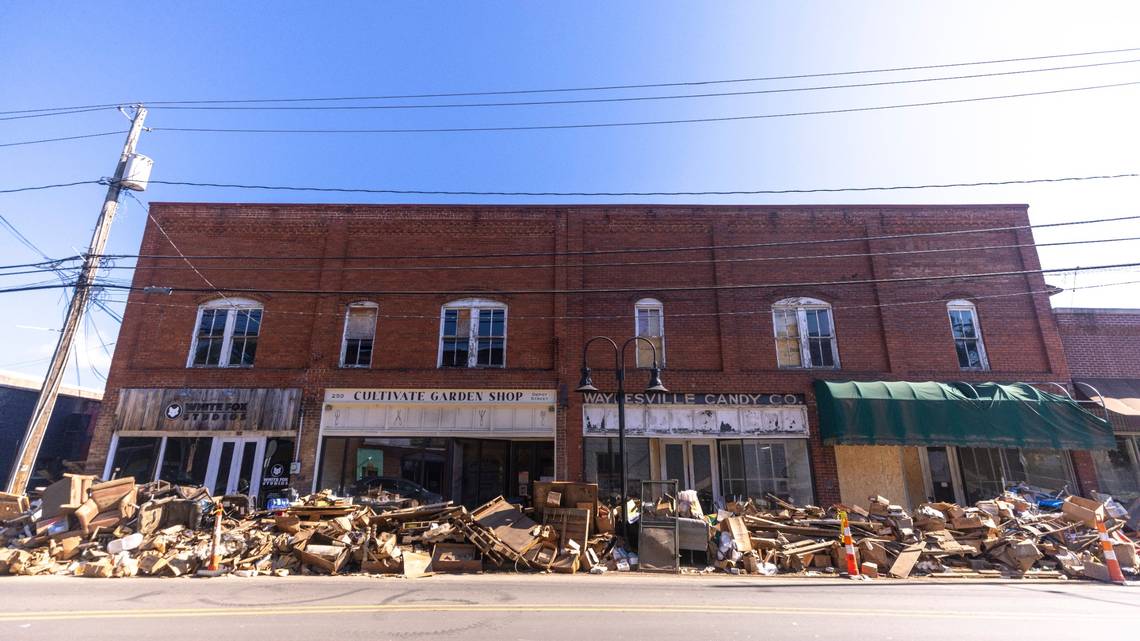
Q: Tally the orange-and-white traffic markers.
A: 3